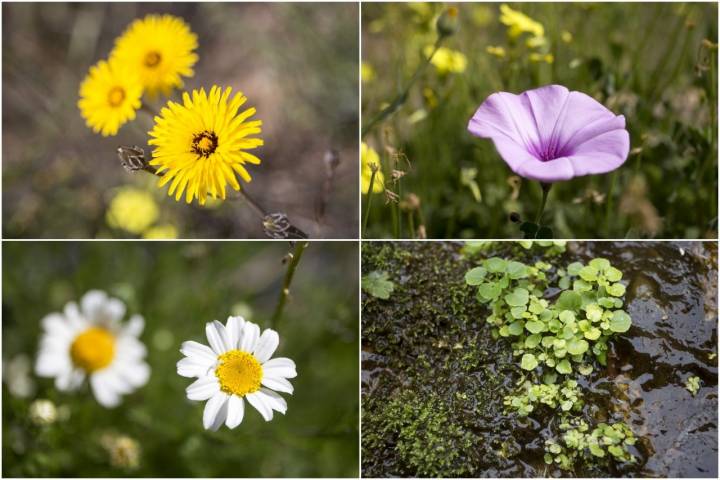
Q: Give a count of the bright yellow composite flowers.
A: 3